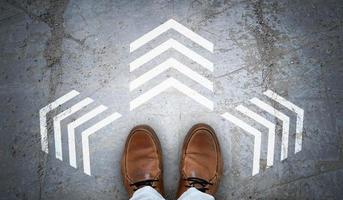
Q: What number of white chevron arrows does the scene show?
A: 12